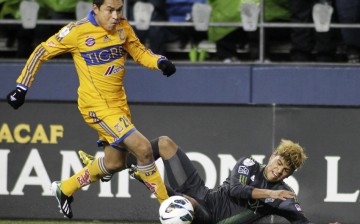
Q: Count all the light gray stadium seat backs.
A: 6